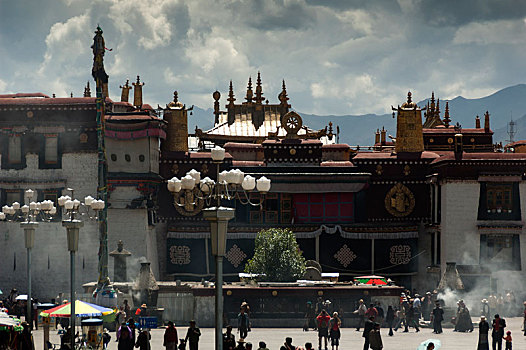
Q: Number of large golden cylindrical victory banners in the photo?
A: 2